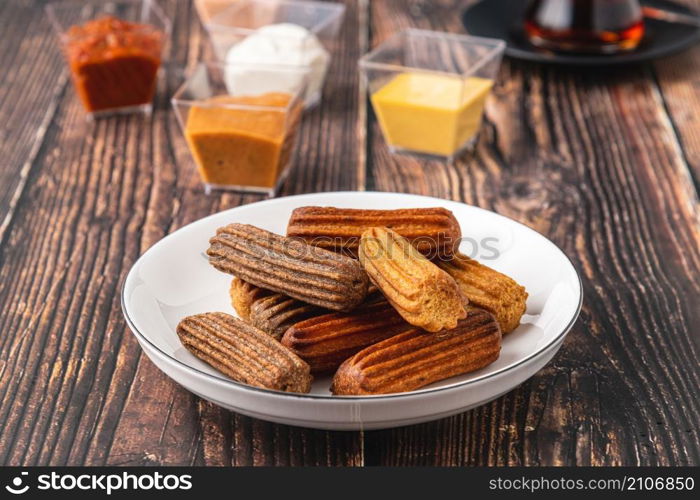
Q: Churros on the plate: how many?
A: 9